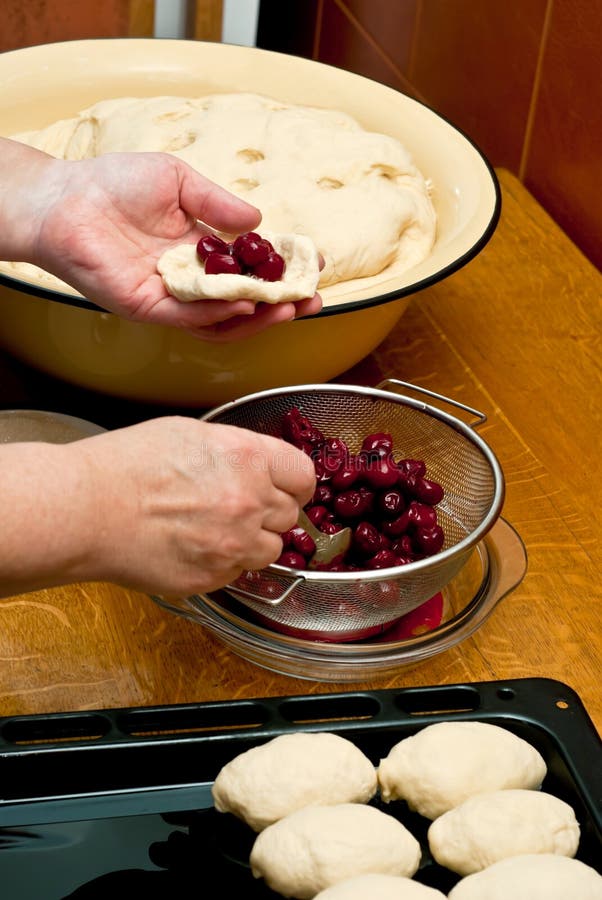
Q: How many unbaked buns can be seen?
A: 6